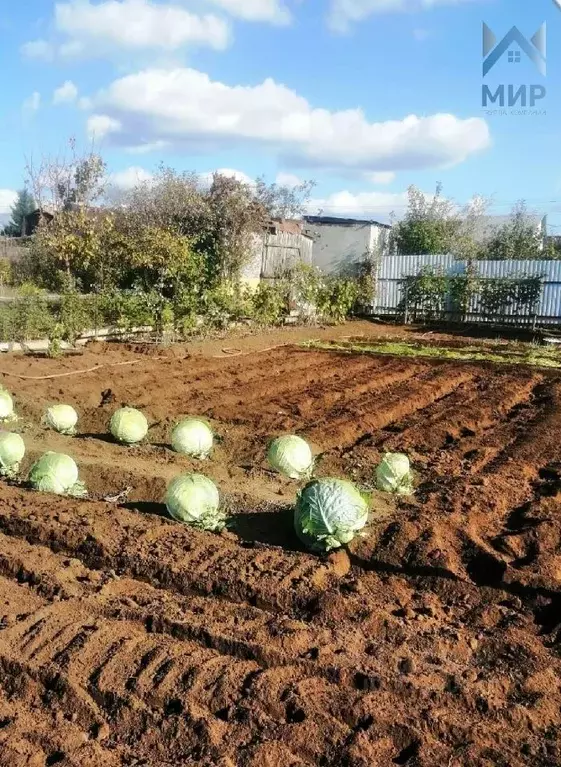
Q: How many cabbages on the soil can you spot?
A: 10